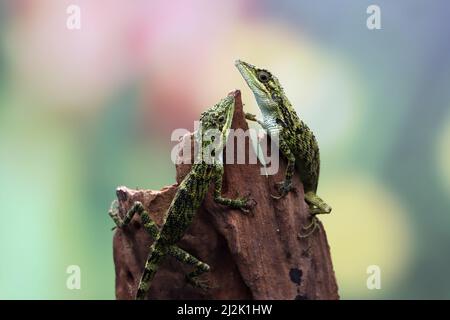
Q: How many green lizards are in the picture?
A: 2